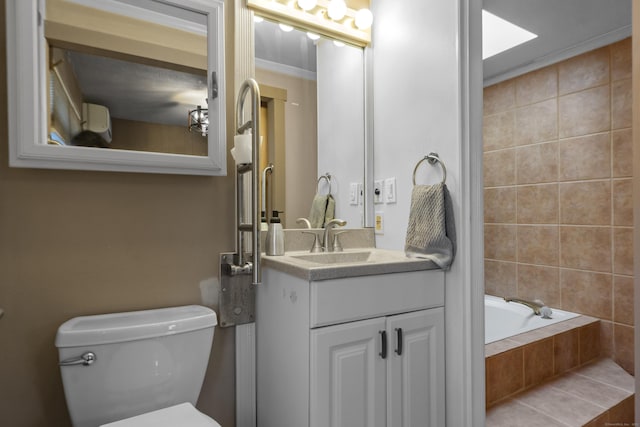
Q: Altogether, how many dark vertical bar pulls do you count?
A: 2